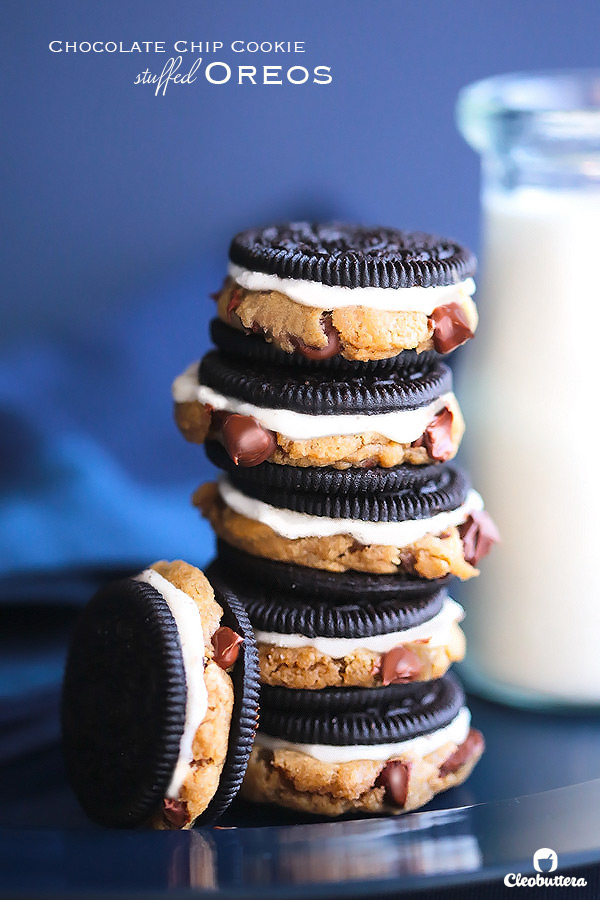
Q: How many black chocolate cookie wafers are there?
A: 11